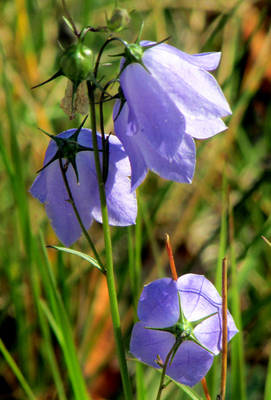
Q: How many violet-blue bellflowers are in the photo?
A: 4